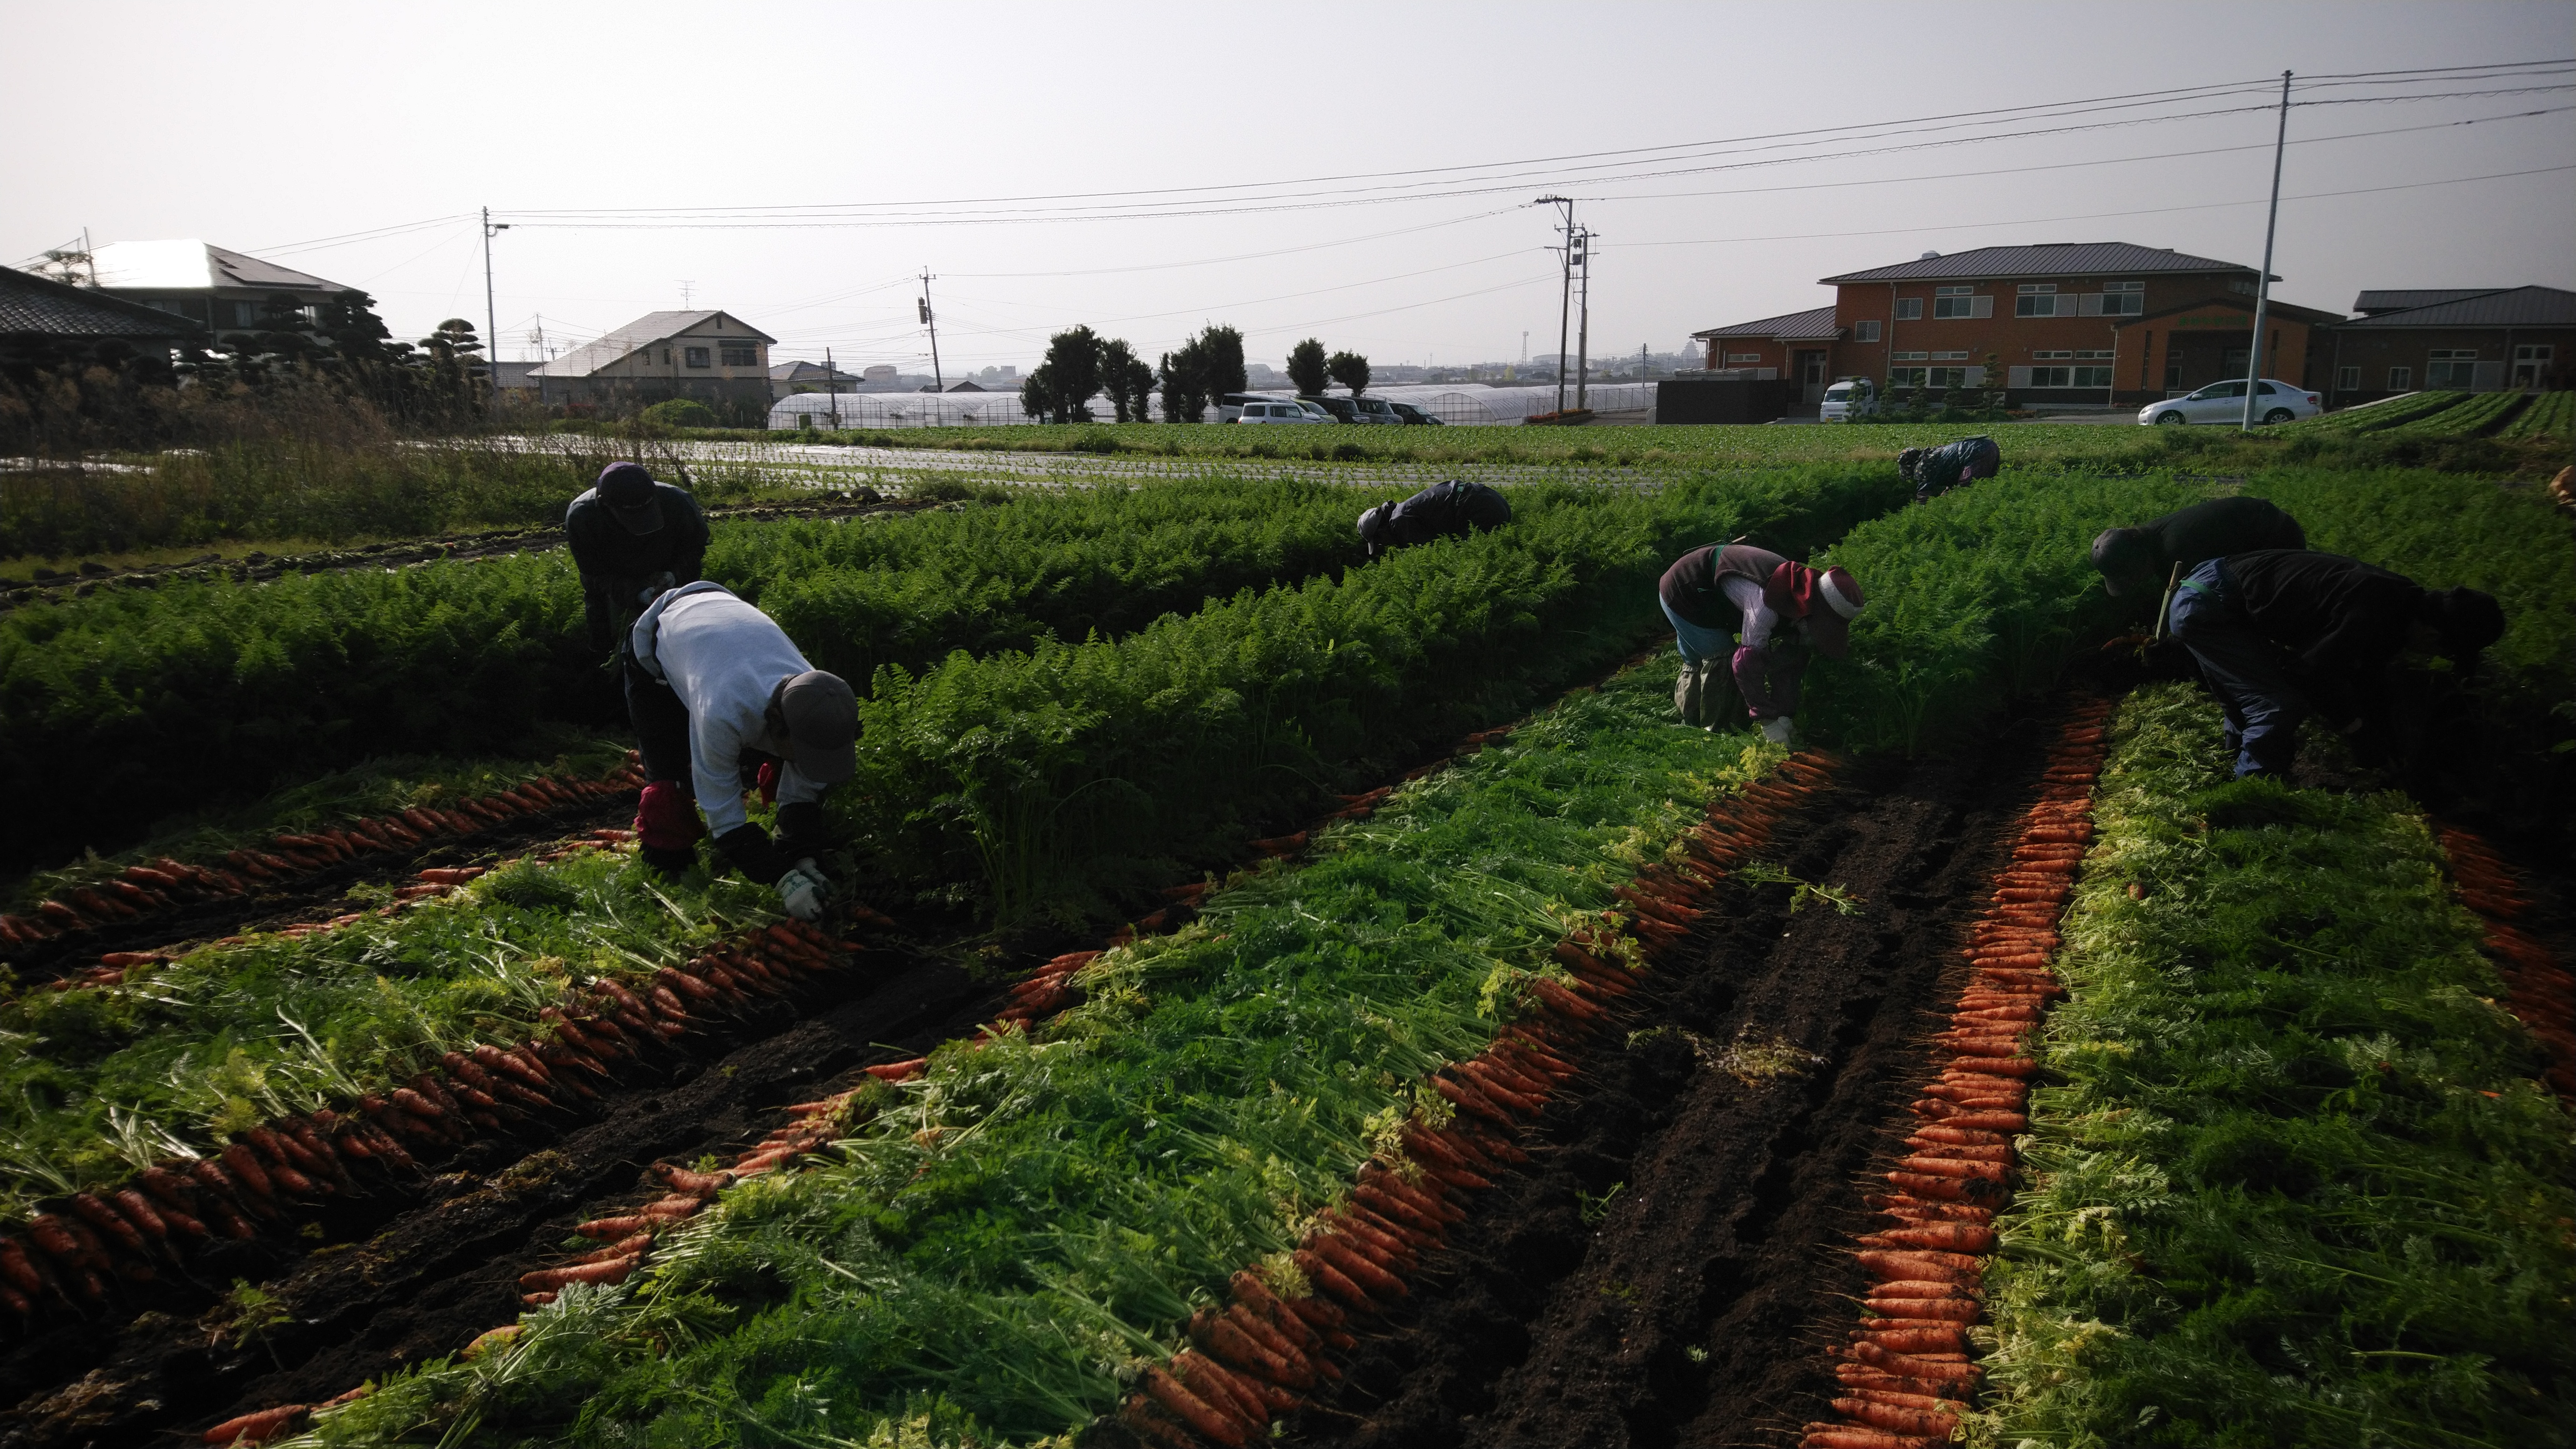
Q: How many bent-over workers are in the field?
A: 7